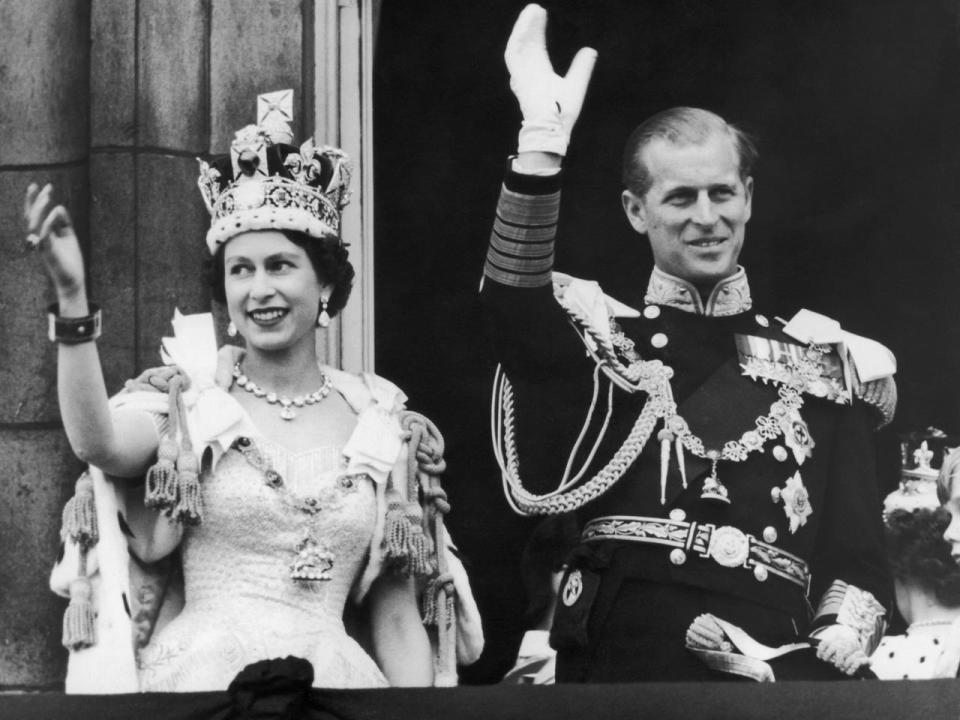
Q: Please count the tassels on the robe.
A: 7